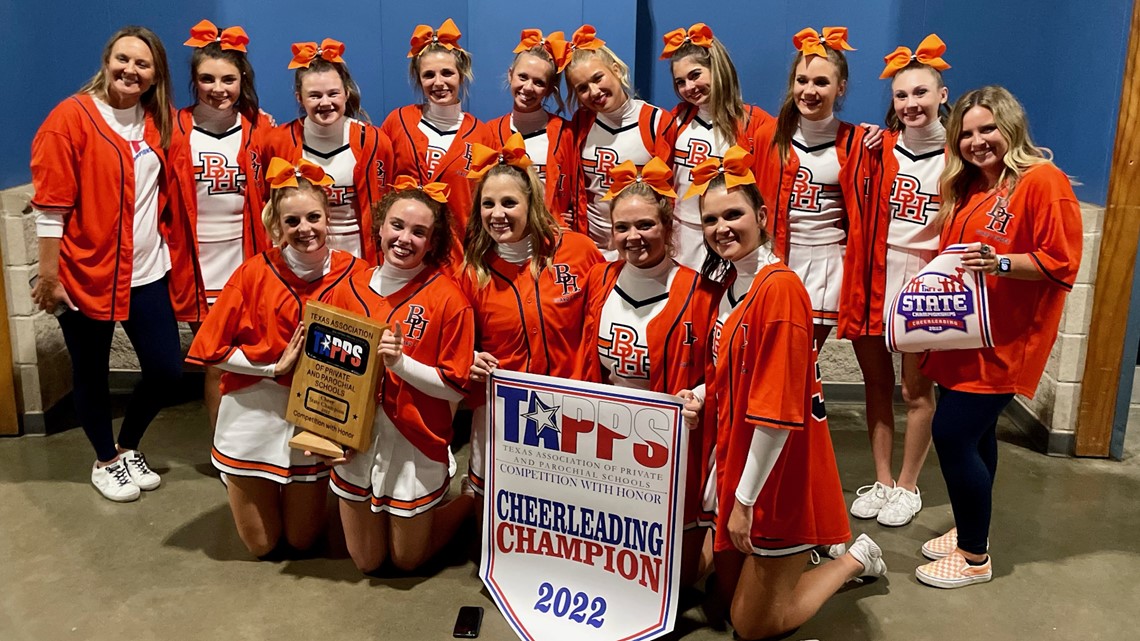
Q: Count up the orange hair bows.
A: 13